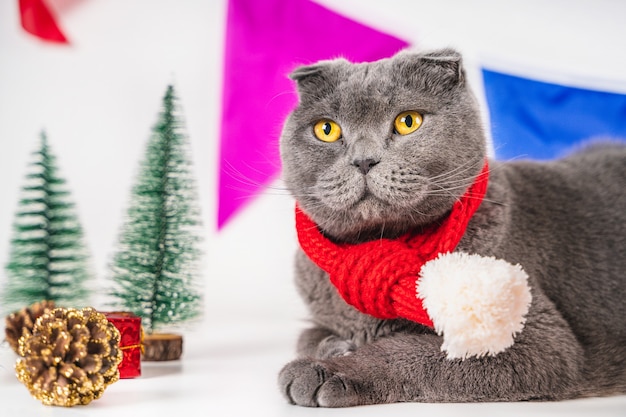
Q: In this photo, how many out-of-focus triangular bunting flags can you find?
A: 3